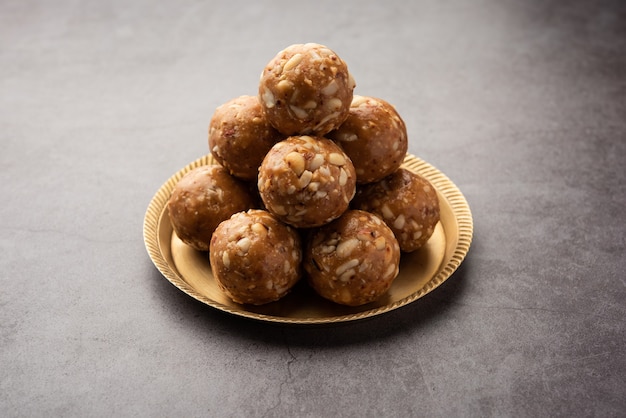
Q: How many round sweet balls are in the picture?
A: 8